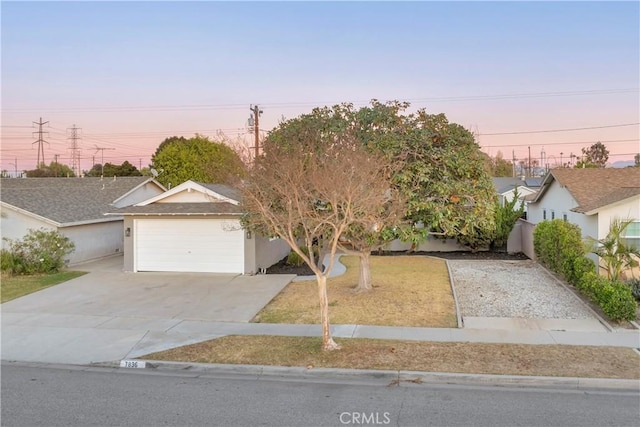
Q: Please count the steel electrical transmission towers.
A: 2